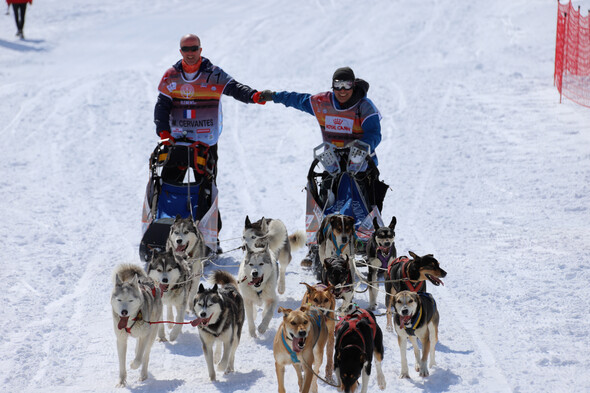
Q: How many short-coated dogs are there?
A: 8